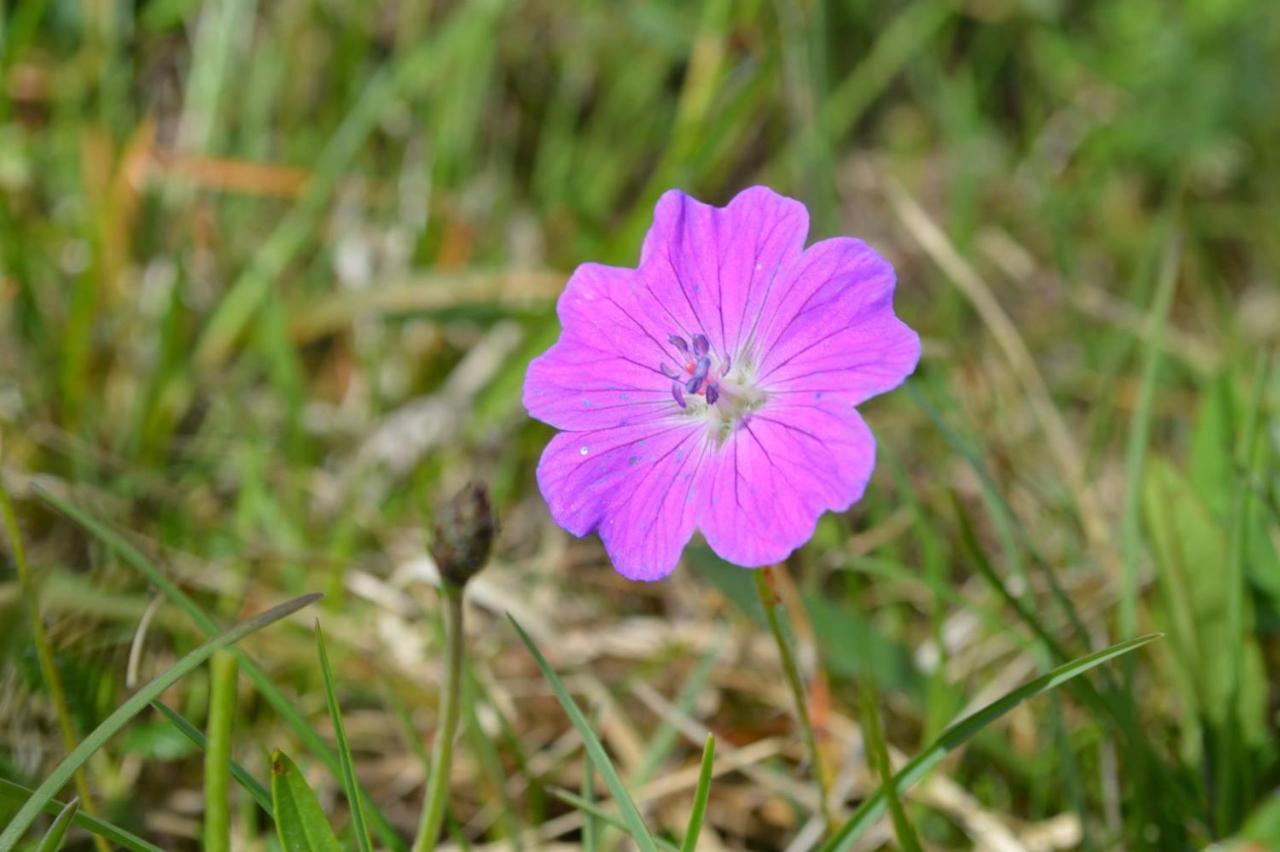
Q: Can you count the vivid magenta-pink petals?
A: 5